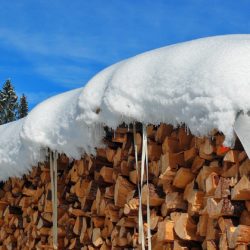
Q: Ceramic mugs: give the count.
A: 0